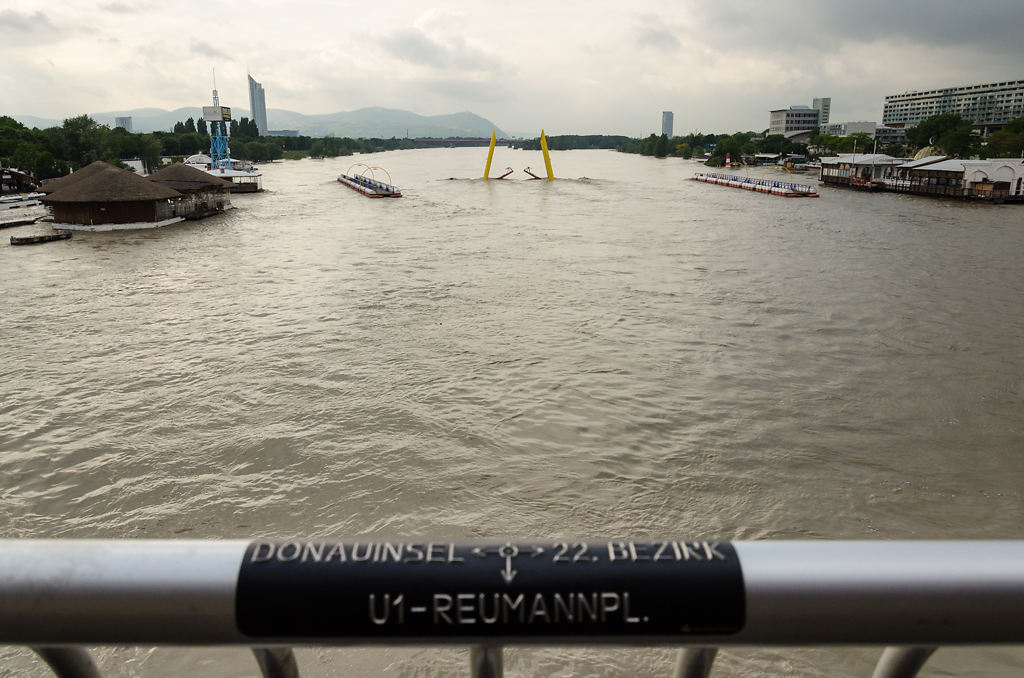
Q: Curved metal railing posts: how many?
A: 5